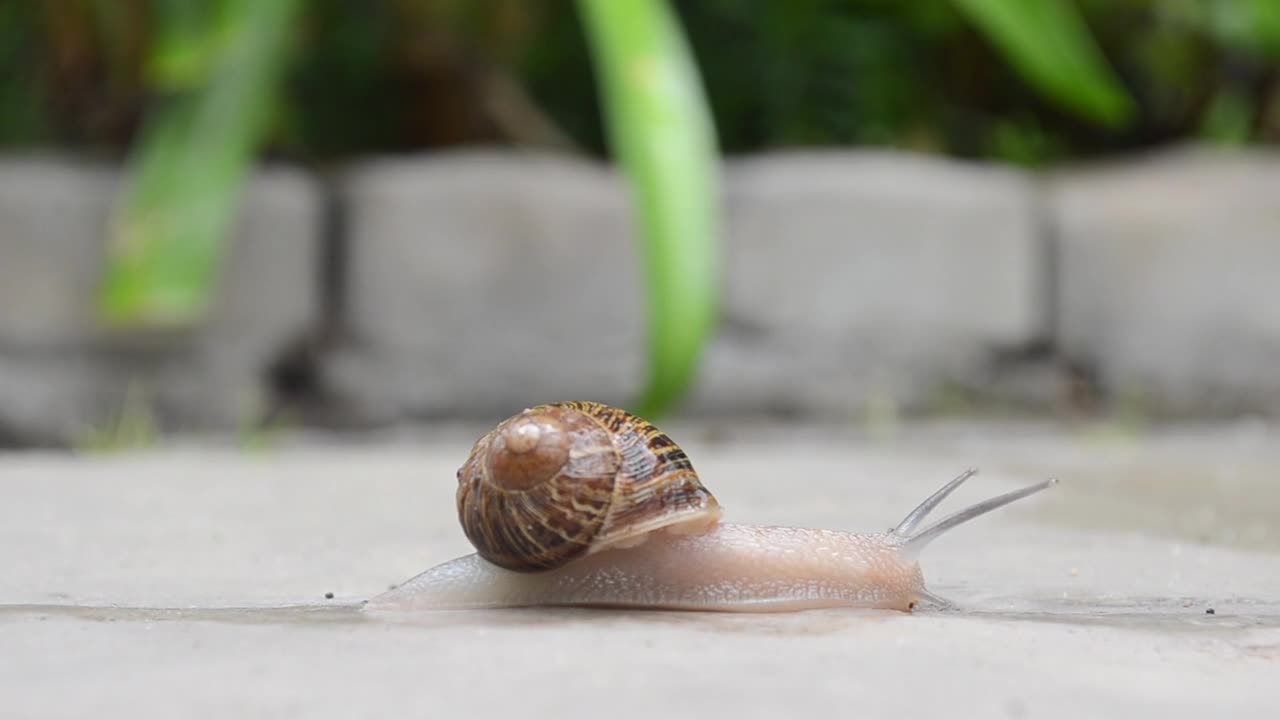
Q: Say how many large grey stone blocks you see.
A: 4